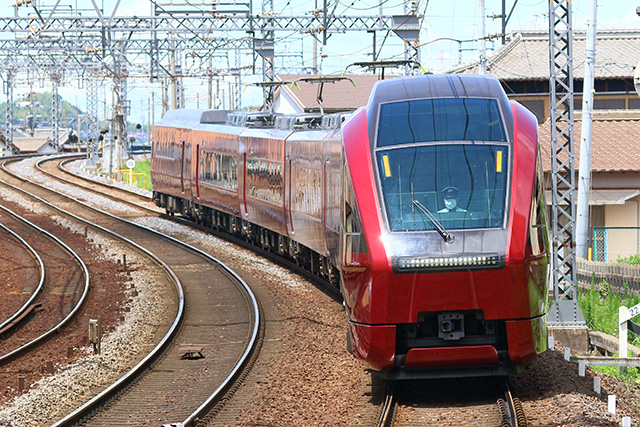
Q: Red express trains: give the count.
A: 1